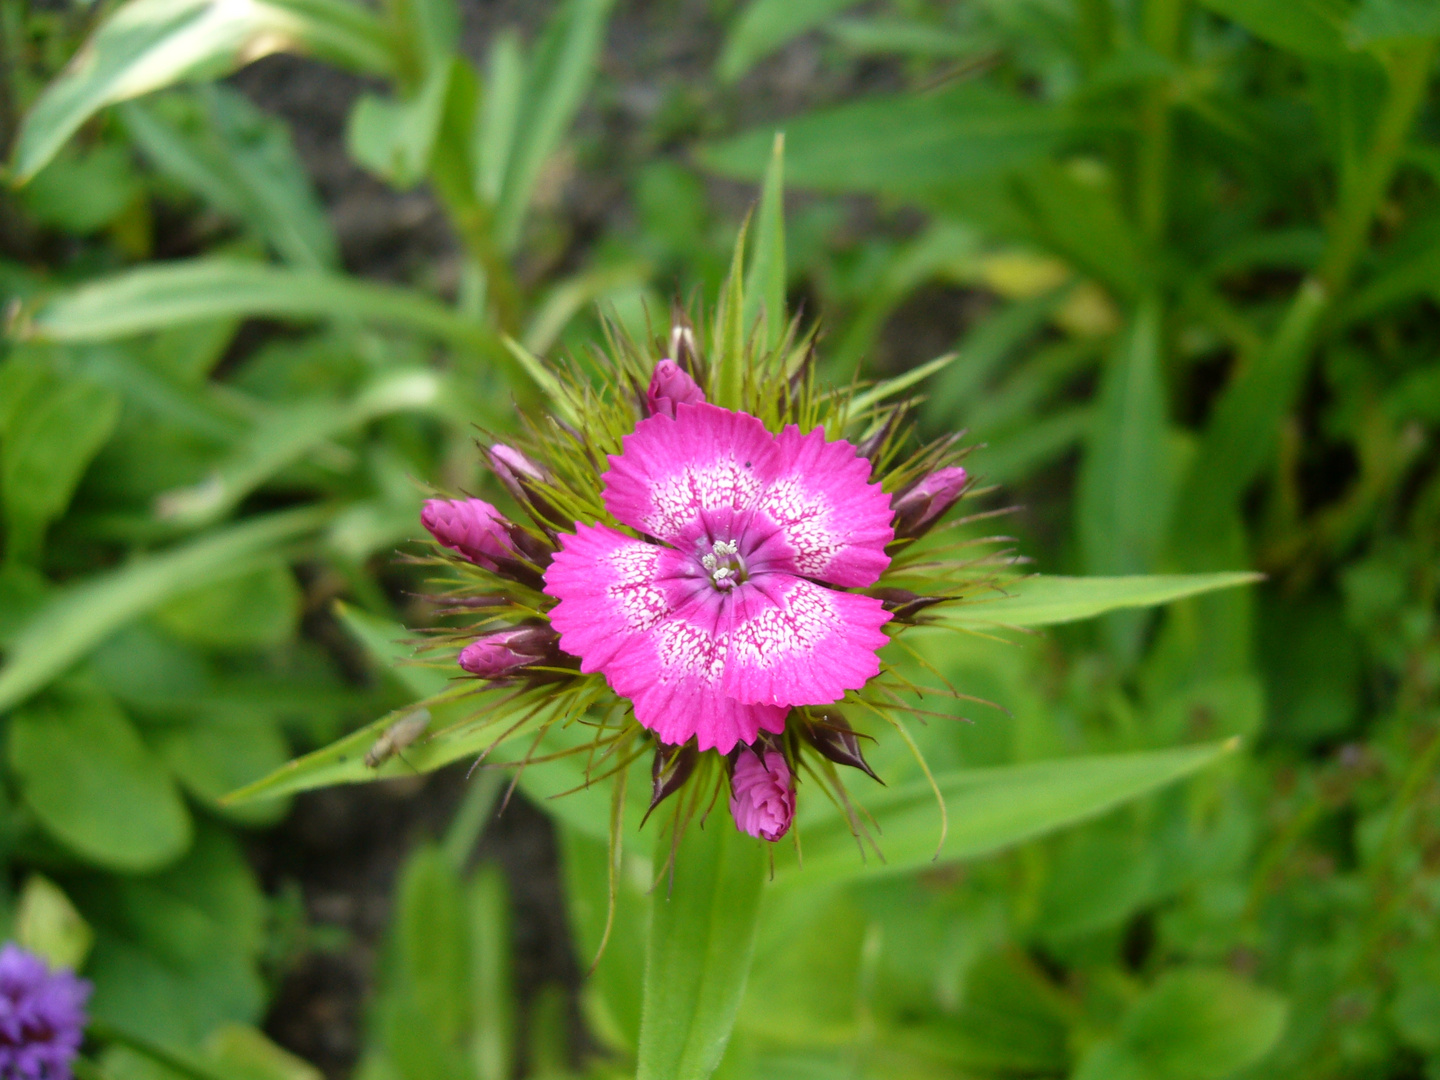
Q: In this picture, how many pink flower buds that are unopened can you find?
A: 6